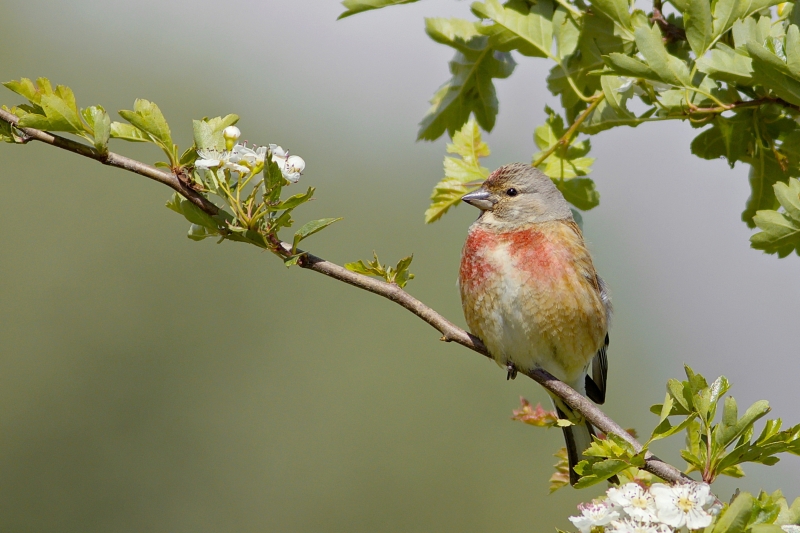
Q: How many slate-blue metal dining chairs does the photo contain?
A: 0